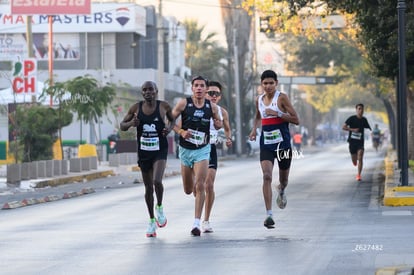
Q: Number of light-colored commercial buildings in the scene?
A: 1